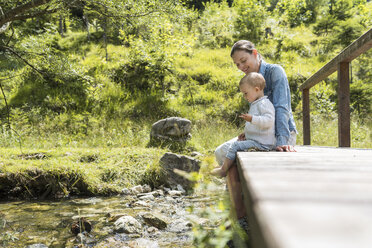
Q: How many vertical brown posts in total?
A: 2